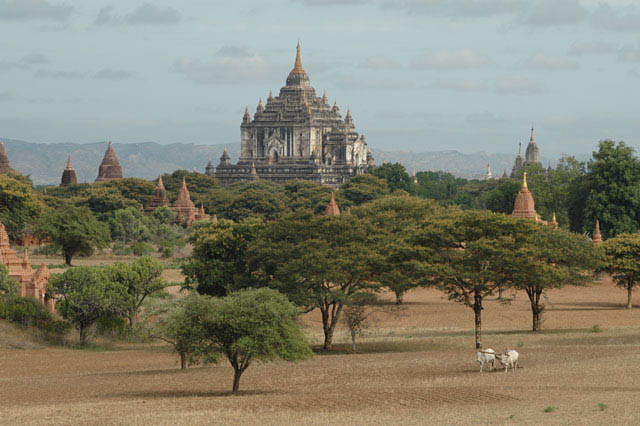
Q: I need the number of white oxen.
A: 2